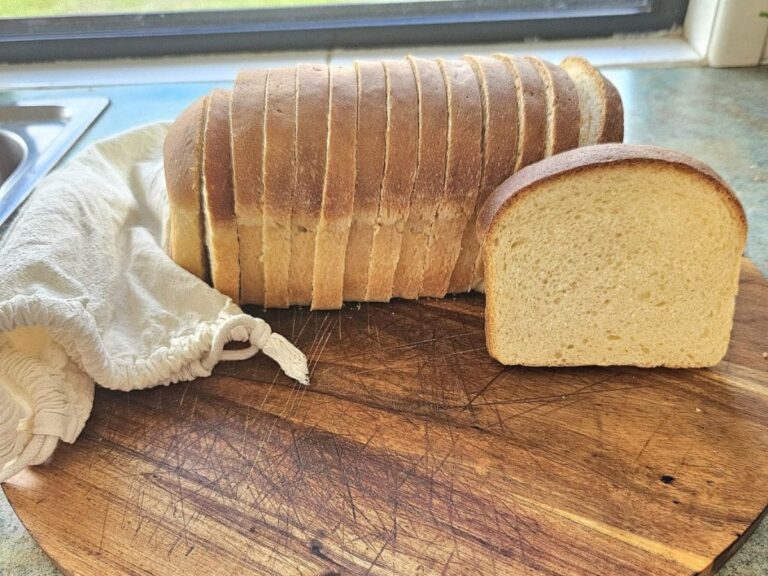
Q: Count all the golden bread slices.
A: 15